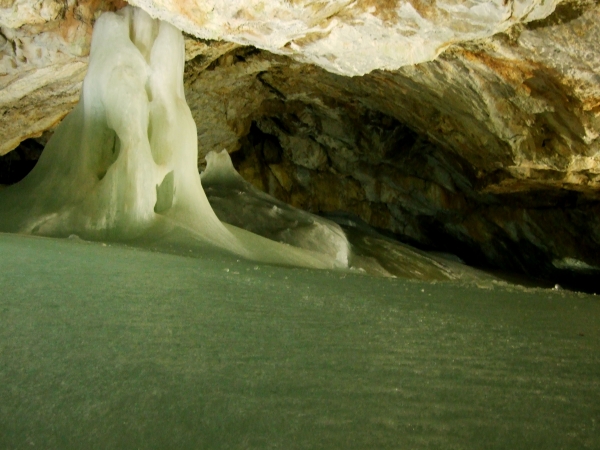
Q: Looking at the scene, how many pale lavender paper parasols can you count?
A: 0